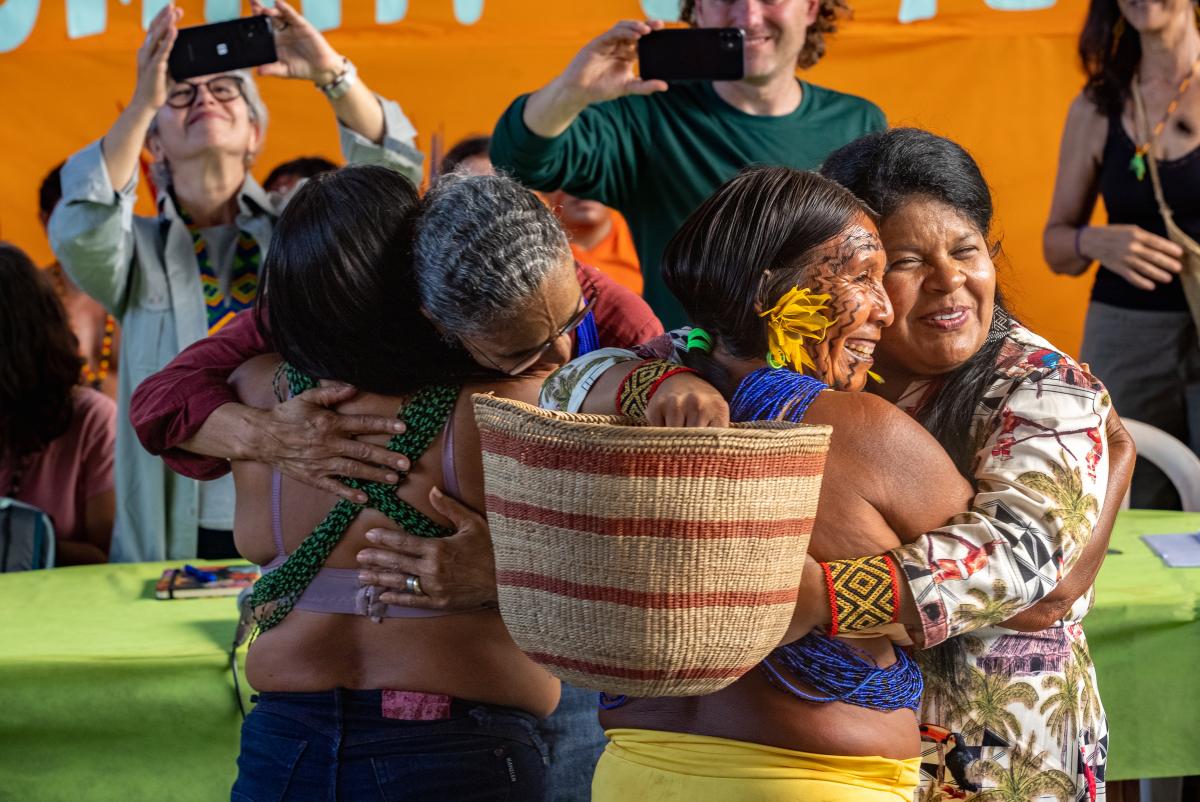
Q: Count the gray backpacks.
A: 1